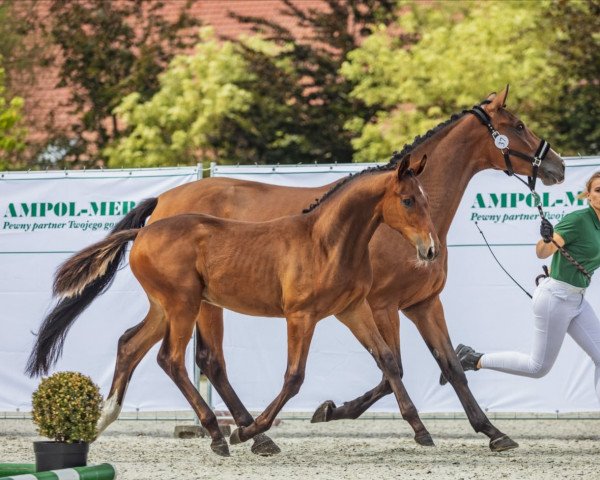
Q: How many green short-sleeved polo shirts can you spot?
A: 1